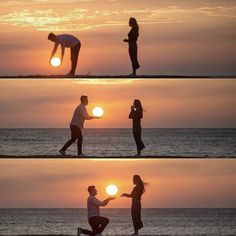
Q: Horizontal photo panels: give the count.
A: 3